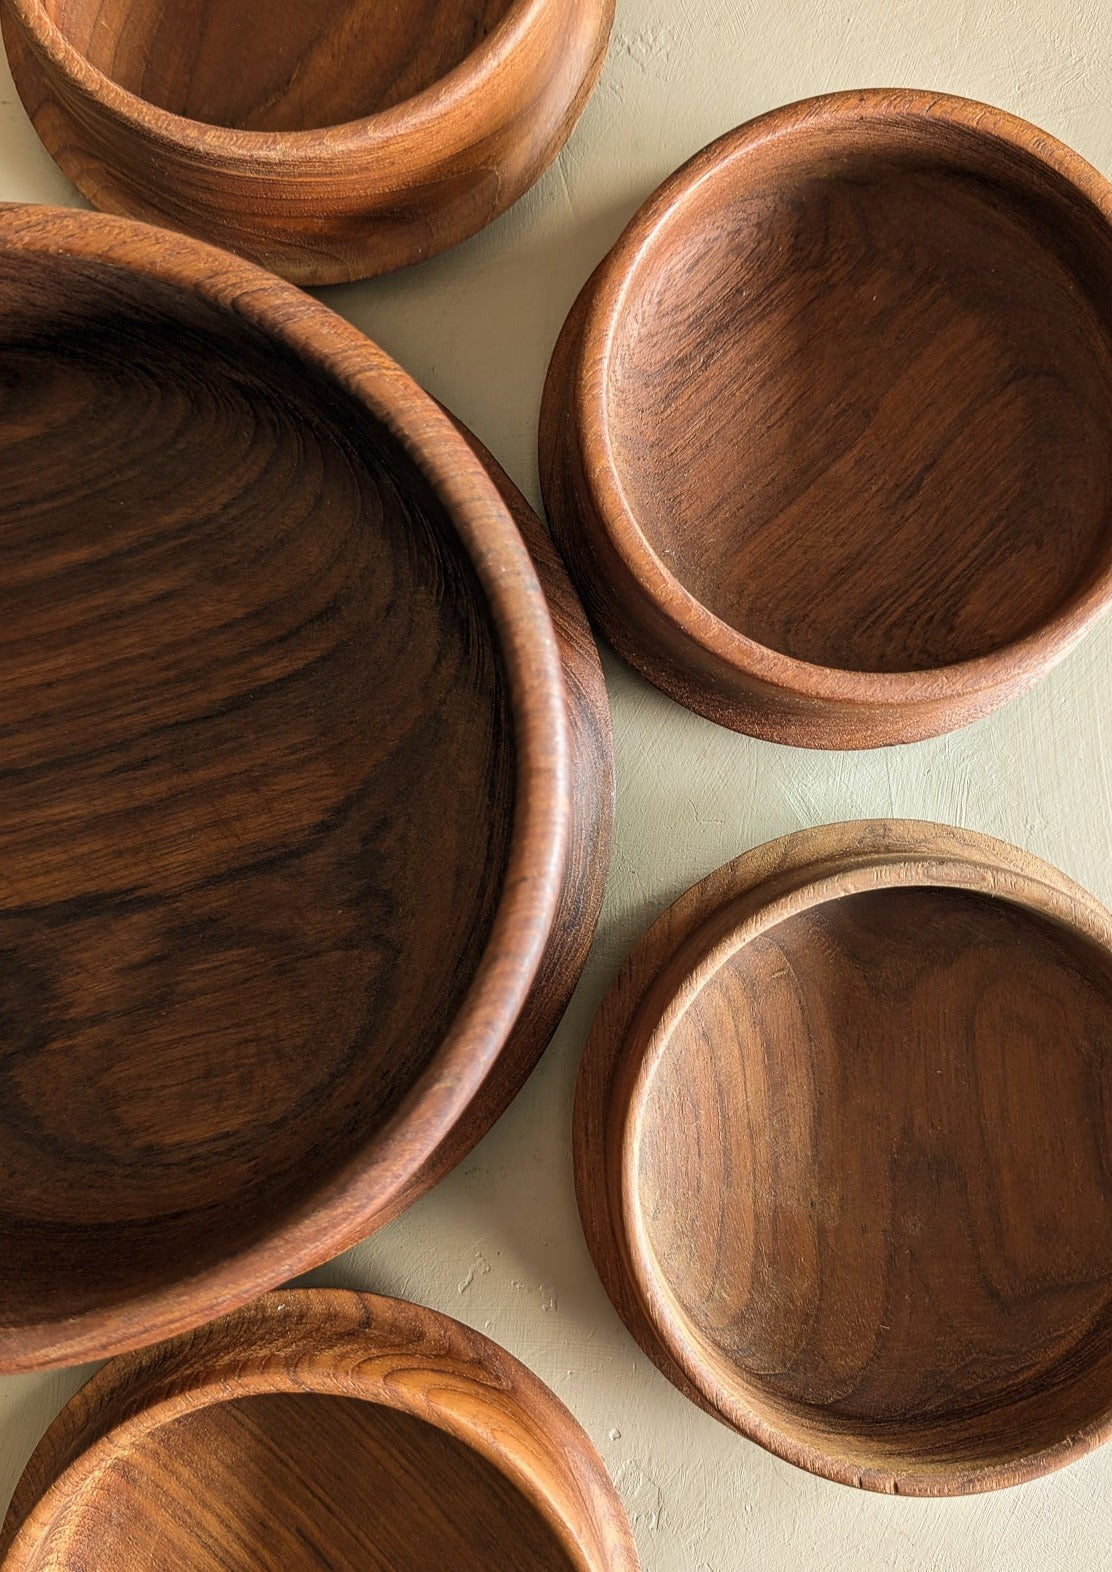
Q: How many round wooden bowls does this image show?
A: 5